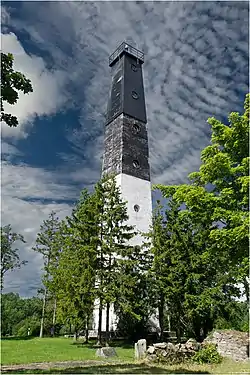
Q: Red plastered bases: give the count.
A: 0